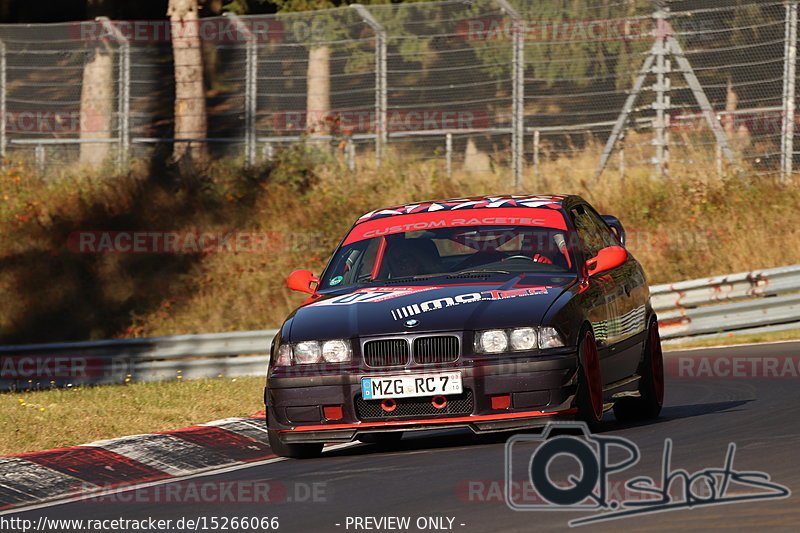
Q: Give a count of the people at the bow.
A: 0